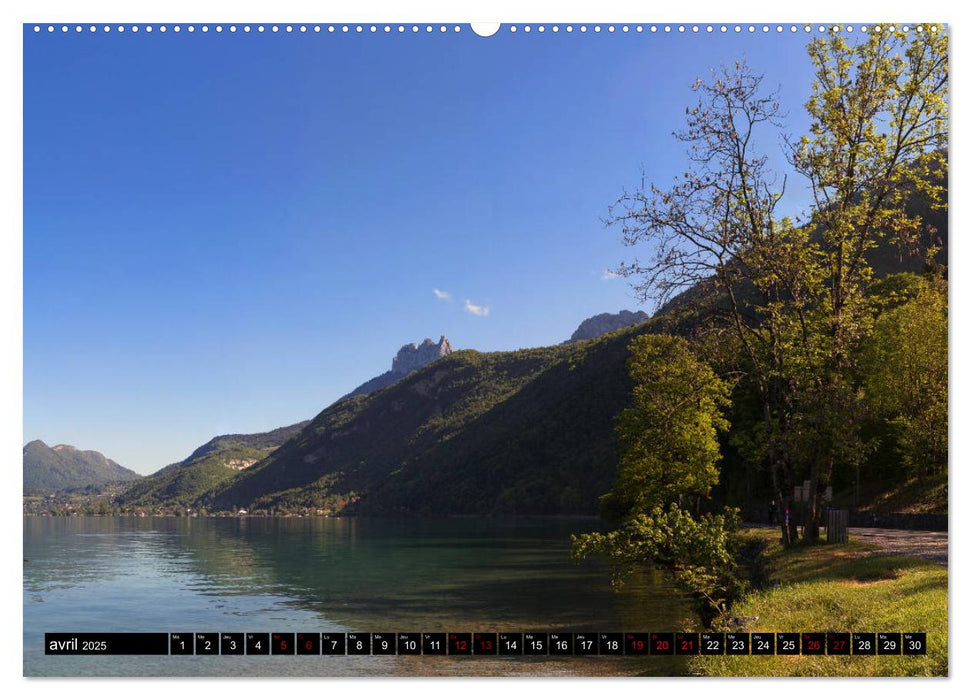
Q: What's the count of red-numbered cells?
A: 9